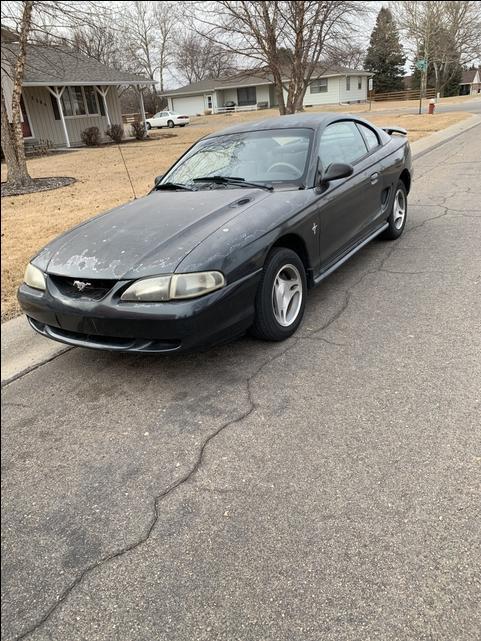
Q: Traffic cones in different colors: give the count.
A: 0